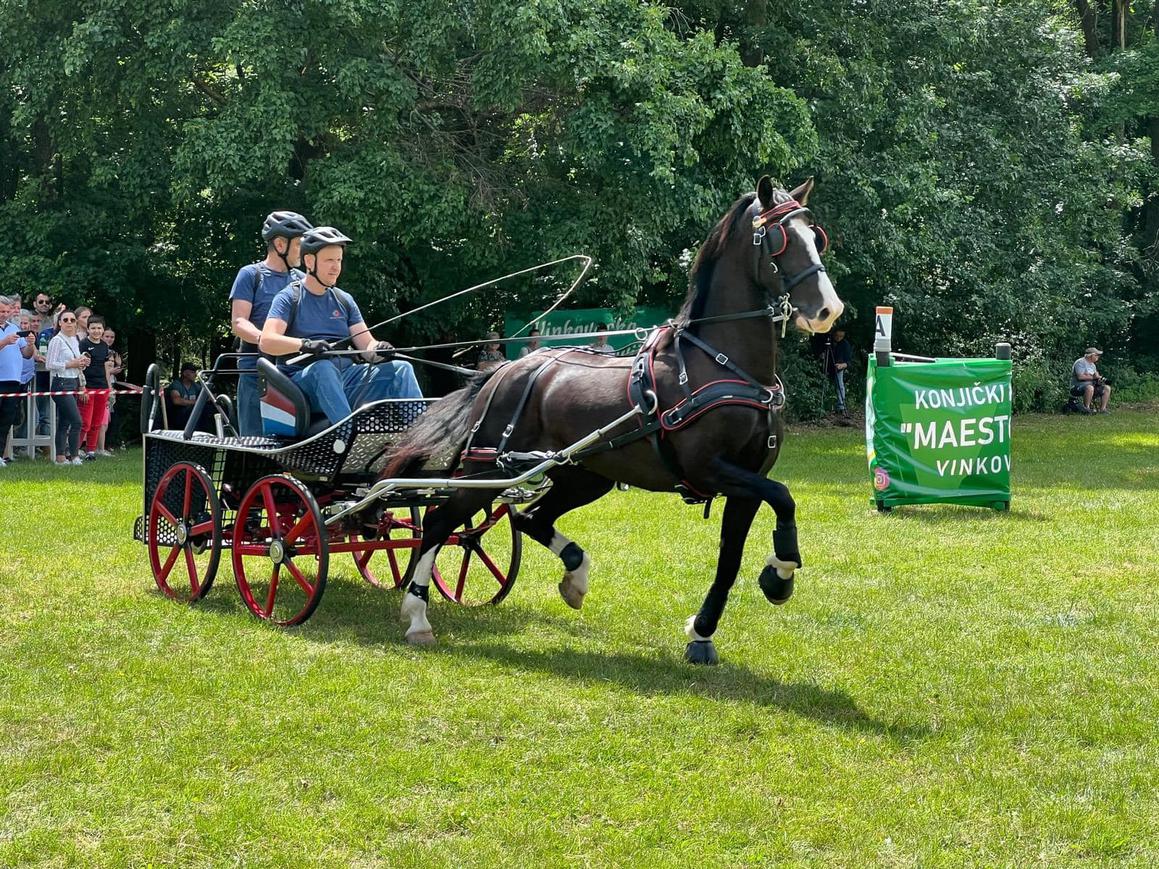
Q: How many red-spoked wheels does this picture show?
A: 4